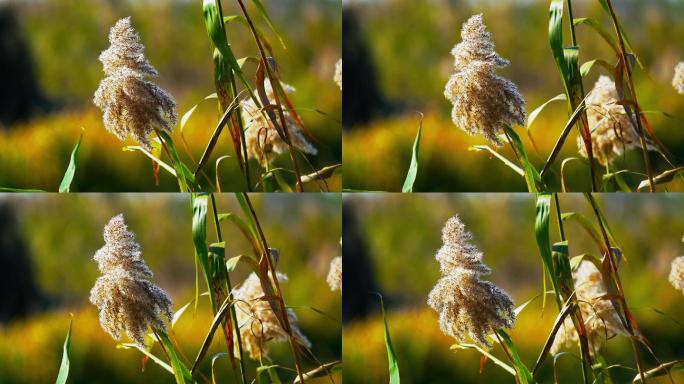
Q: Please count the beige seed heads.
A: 12